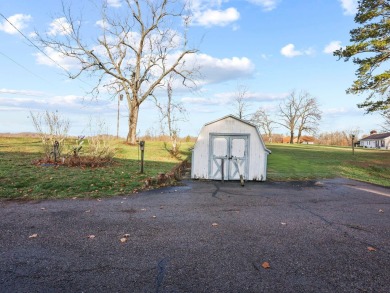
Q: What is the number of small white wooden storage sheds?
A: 1